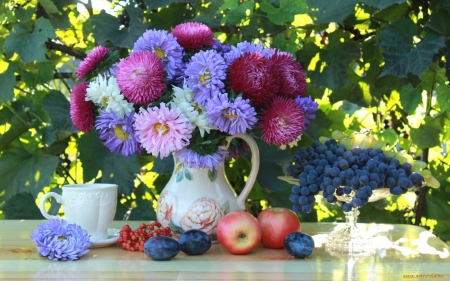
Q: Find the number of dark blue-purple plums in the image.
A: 3